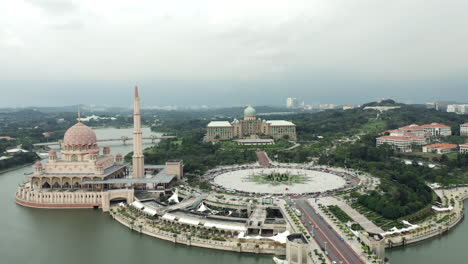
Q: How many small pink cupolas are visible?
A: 6